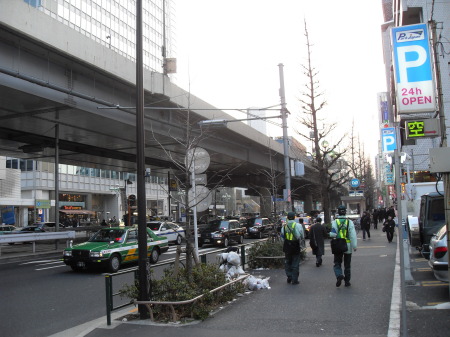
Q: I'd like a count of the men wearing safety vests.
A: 2